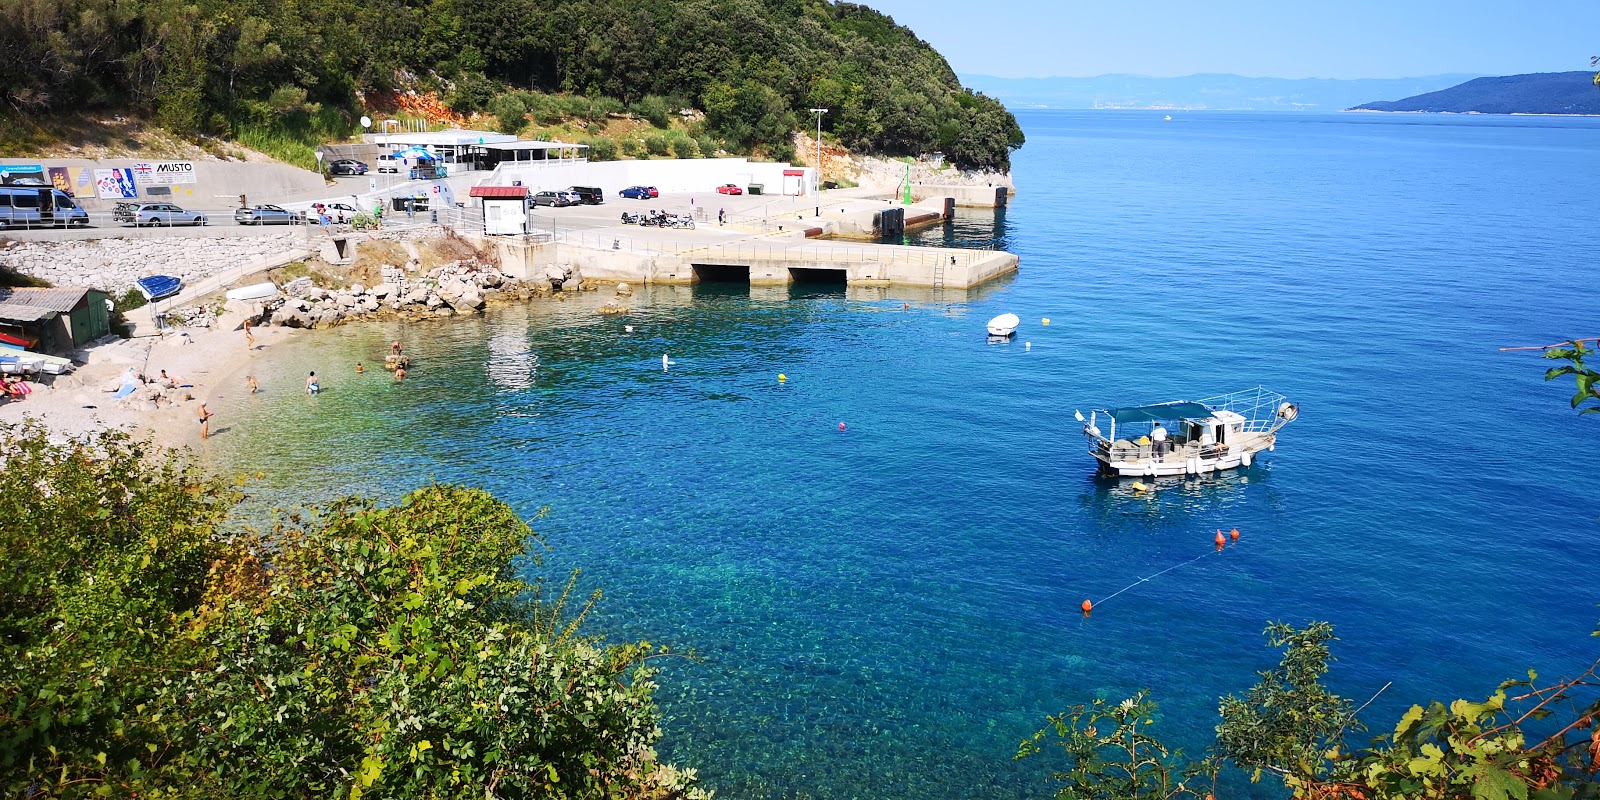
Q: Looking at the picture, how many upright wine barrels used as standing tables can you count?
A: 0